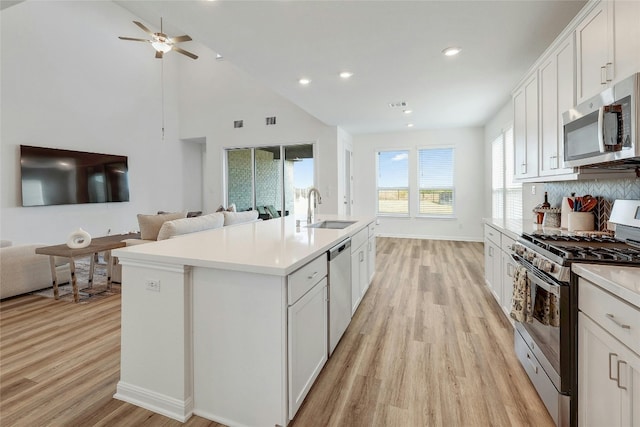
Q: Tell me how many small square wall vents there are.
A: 2